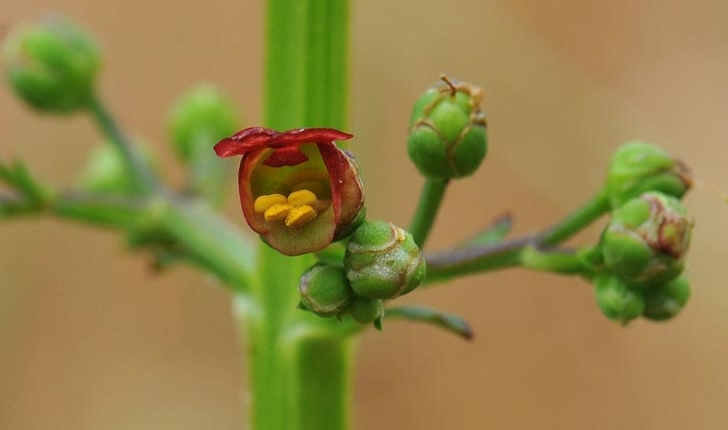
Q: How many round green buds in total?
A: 11